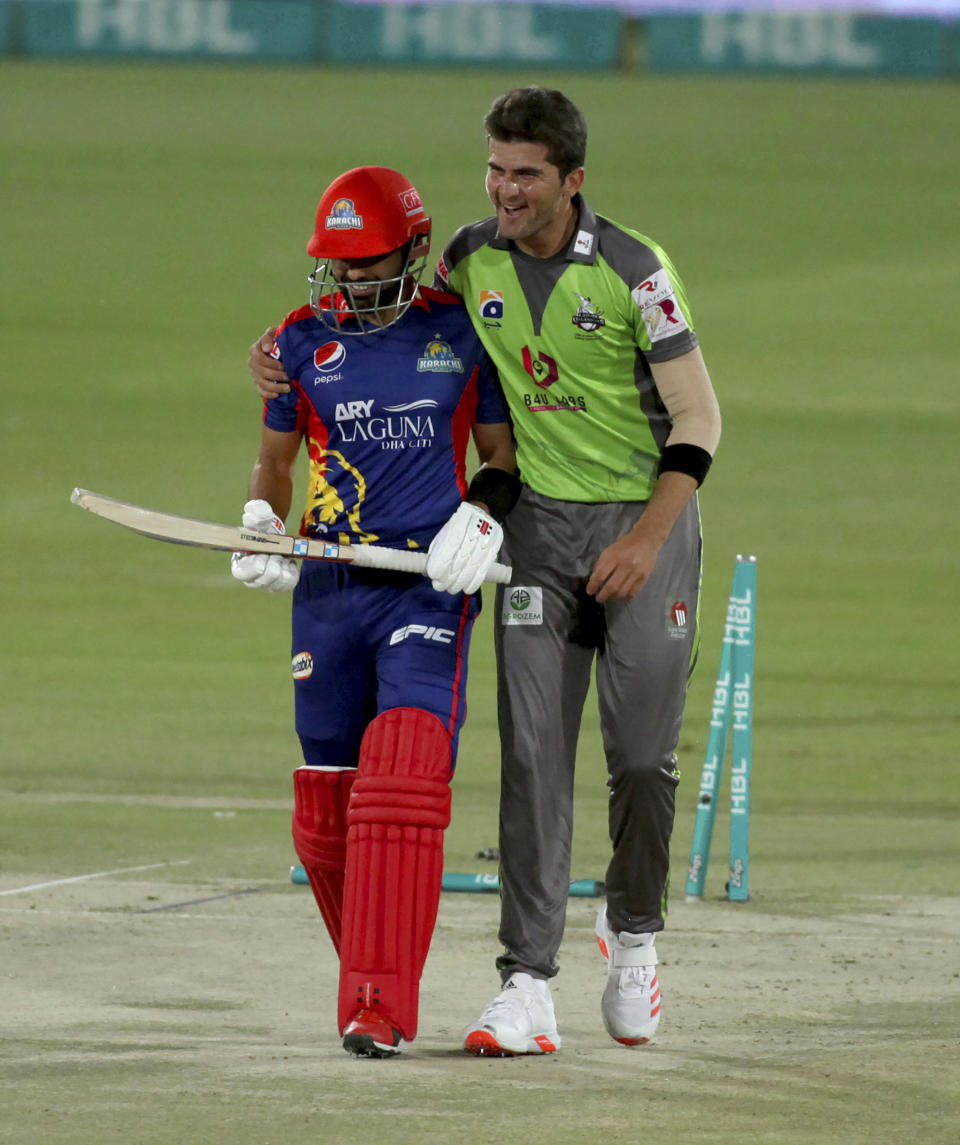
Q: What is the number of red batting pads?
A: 2